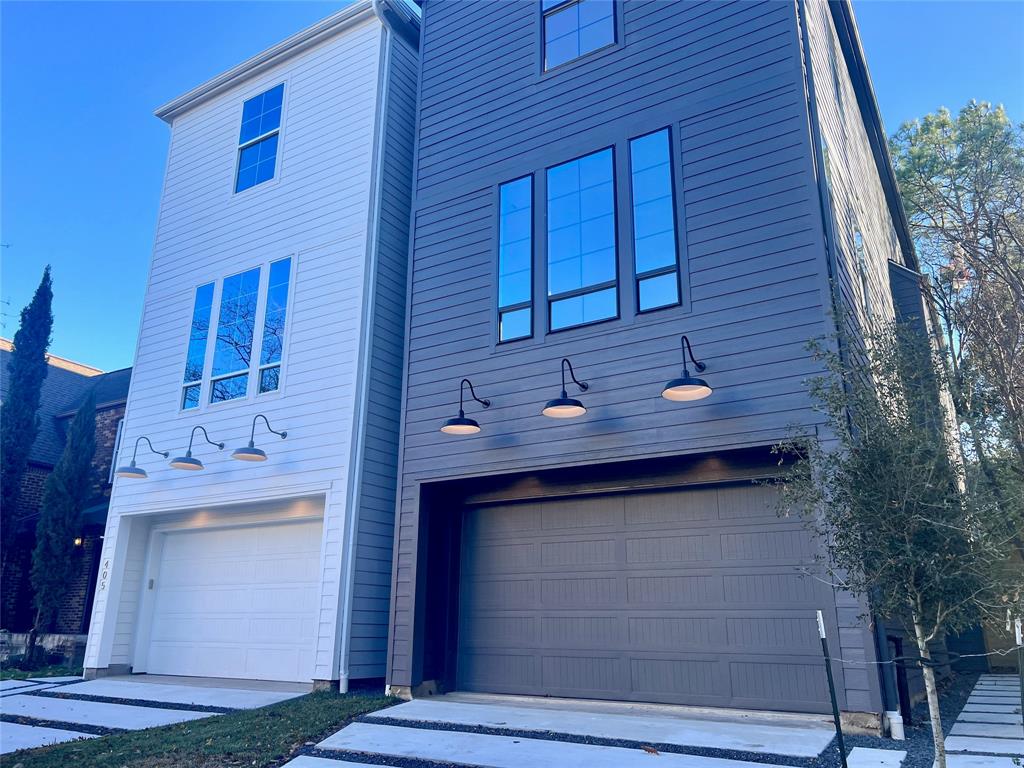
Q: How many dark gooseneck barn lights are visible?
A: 6